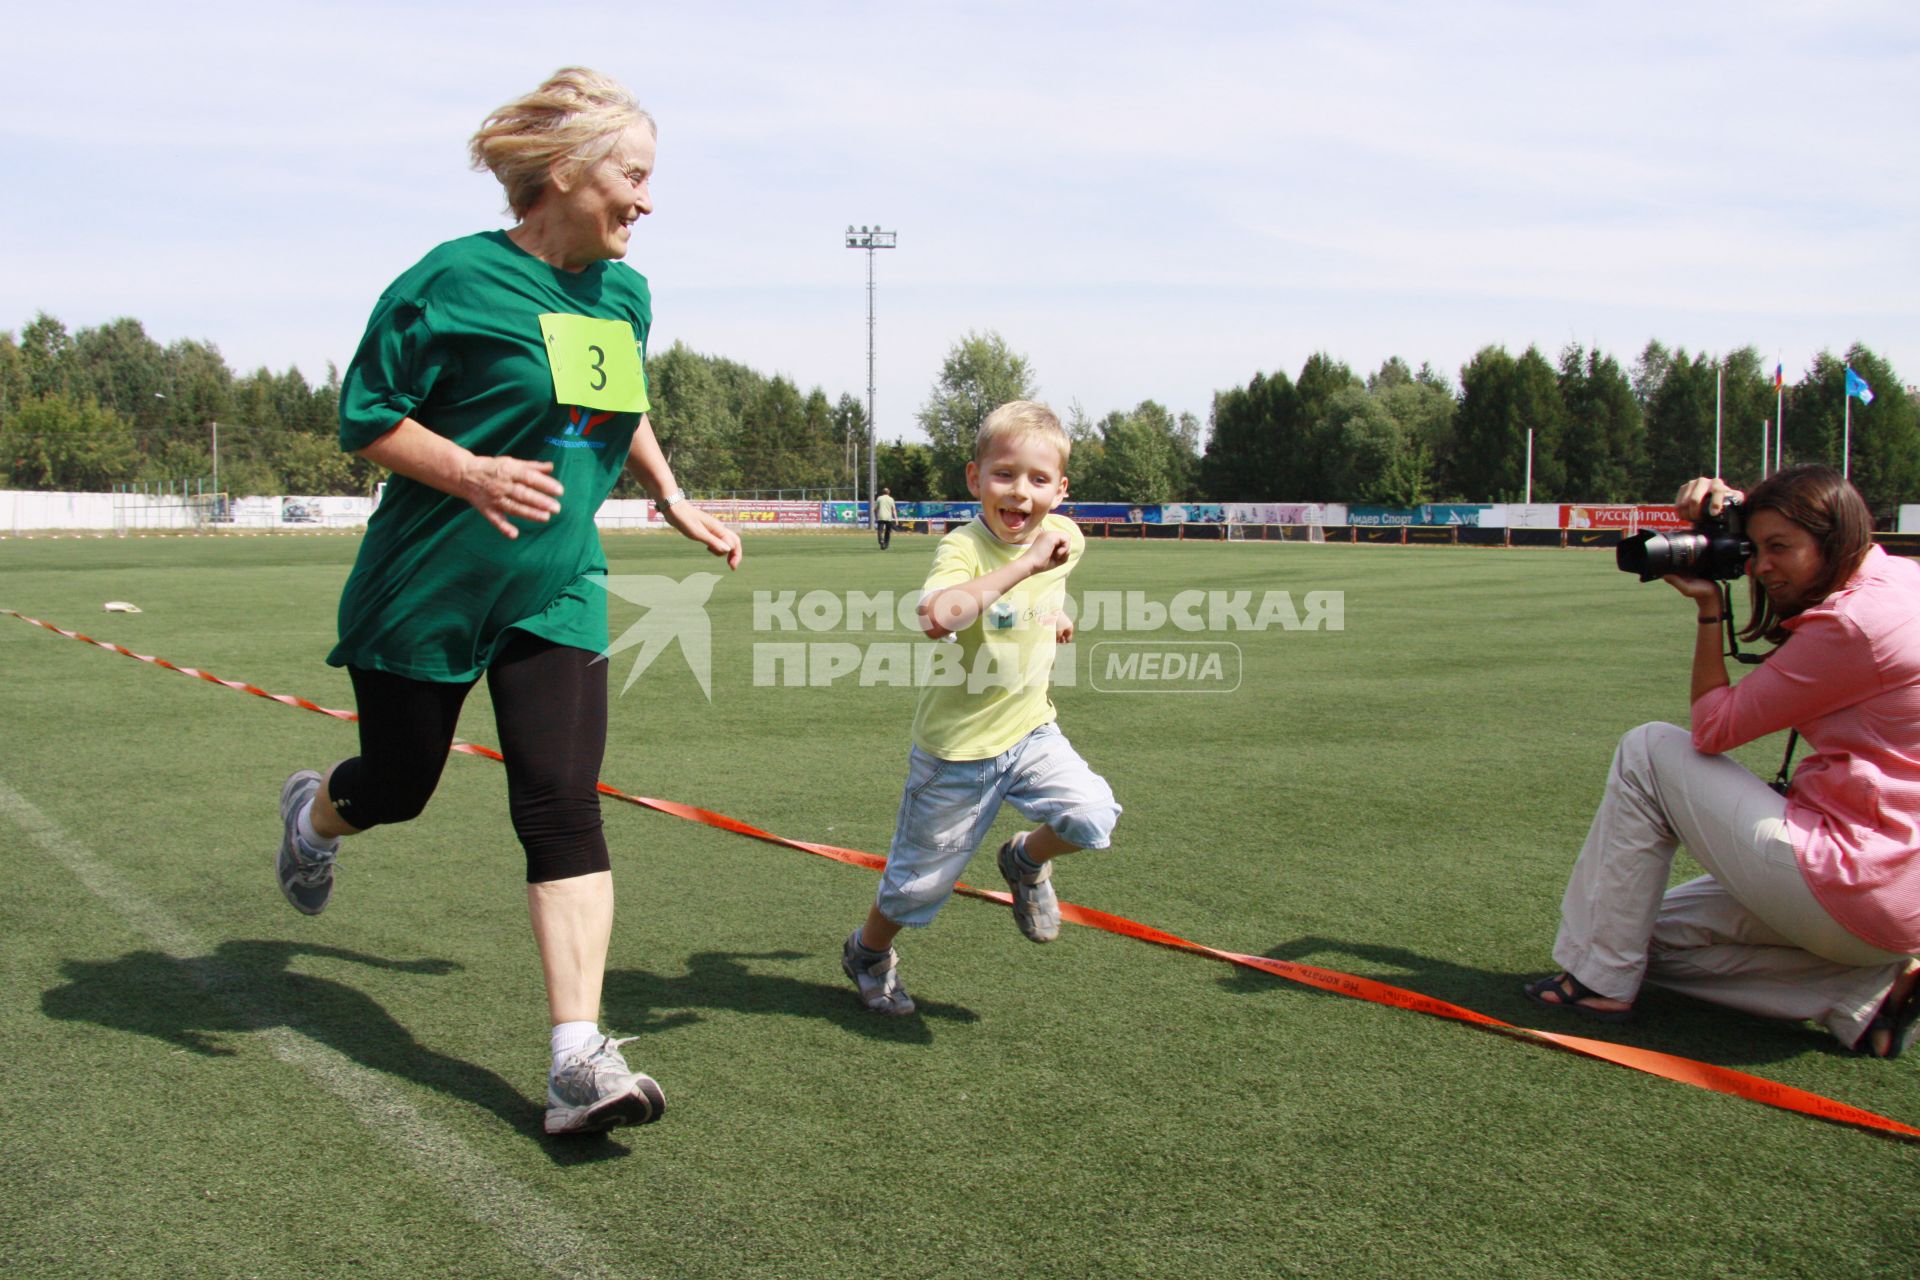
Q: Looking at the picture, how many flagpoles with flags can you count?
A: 2